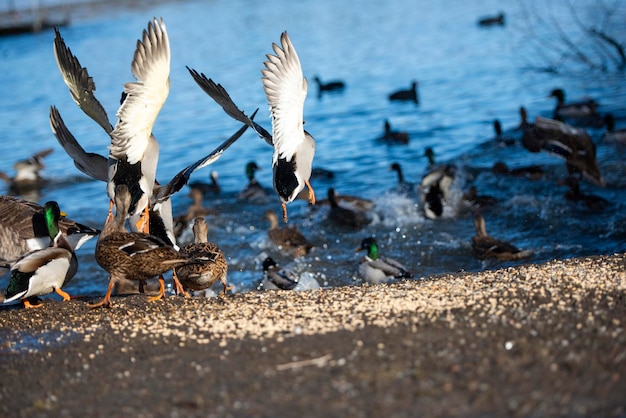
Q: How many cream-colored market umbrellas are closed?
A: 0